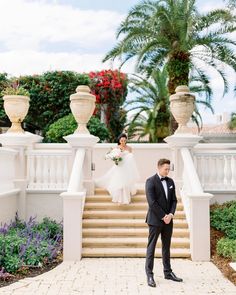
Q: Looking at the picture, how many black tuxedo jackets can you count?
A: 1